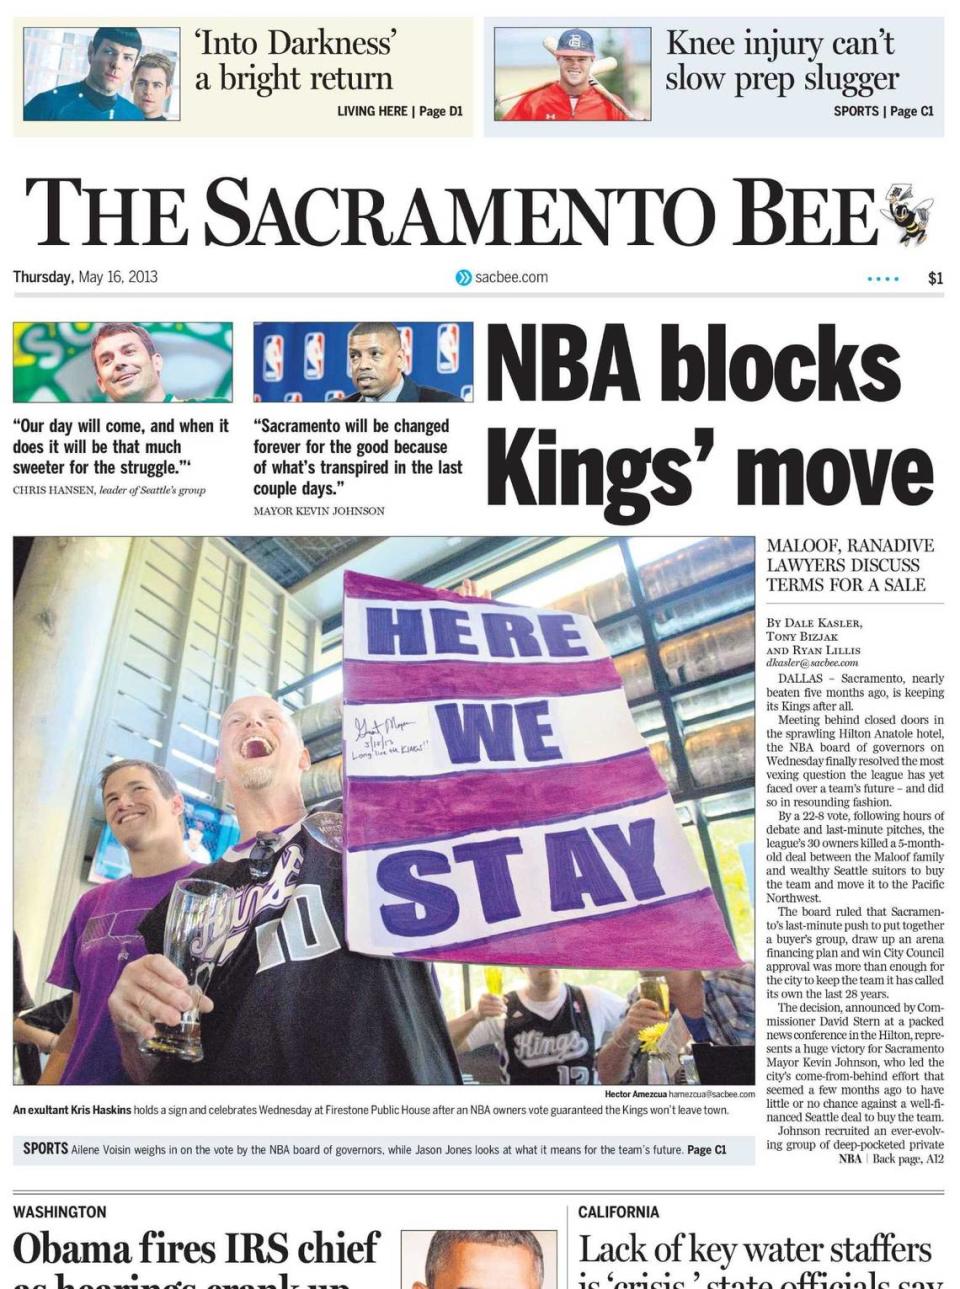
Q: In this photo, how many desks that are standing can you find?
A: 0